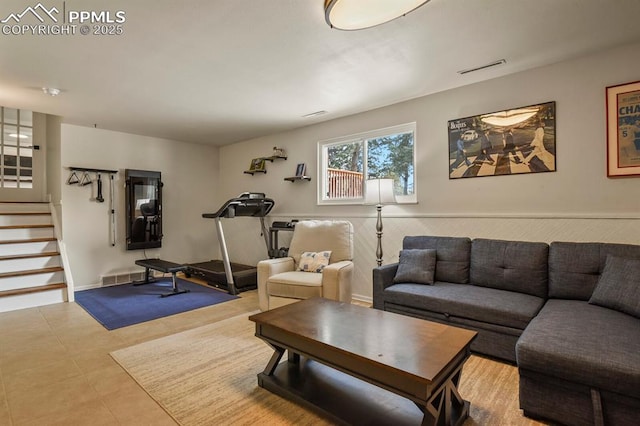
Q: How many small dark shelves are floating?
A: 3